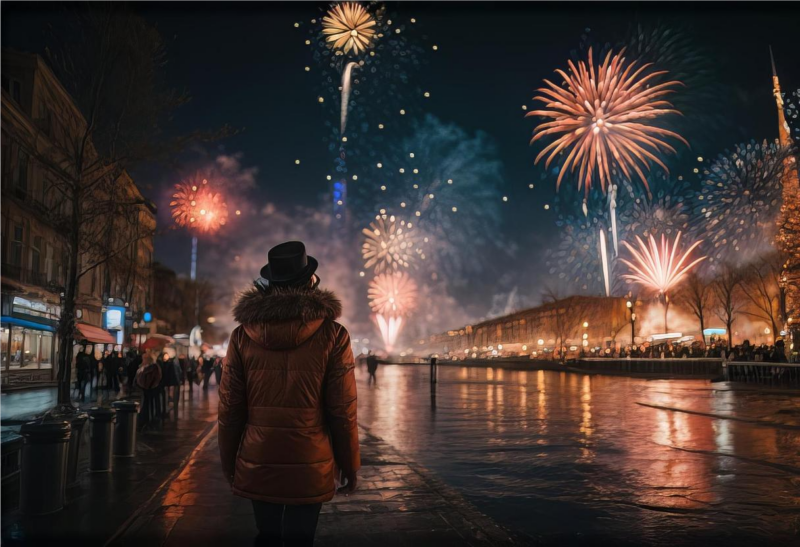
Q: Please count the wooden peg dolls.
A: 0